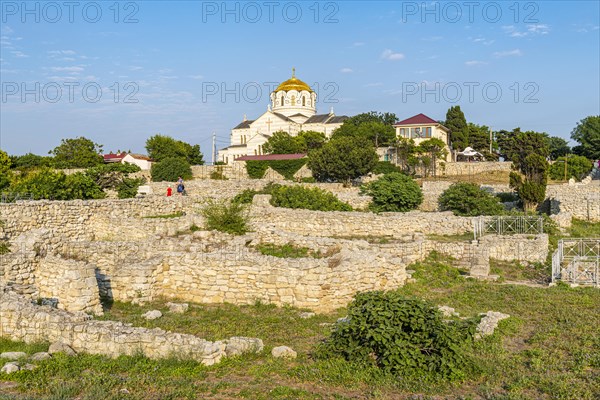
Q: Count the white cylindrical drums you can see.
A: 1